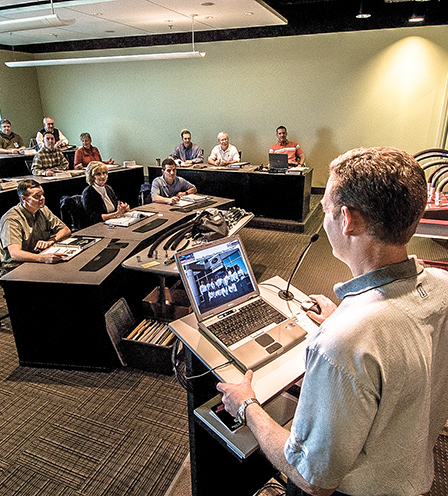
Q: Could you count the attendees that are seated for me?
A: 10